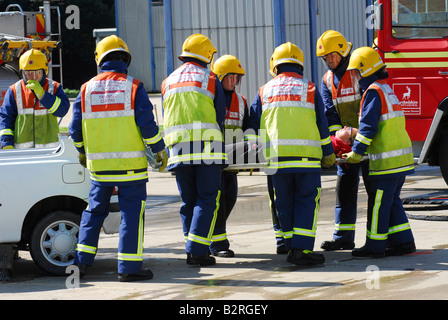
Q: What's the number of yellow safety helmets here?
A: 7